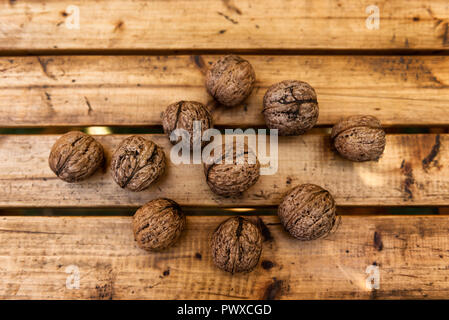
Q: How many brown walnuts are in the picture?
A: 10